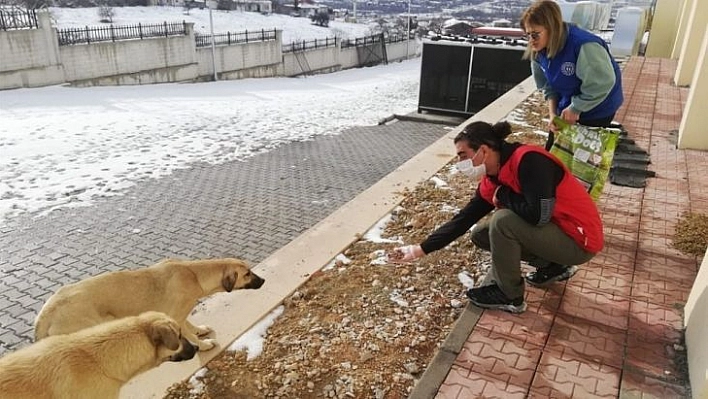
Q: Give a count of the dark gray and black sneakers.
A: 2